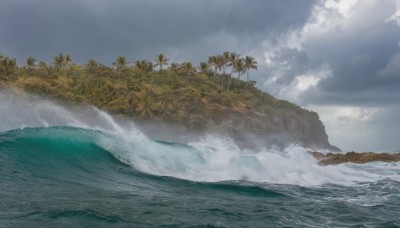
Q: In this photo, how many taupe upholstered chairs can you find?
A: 0